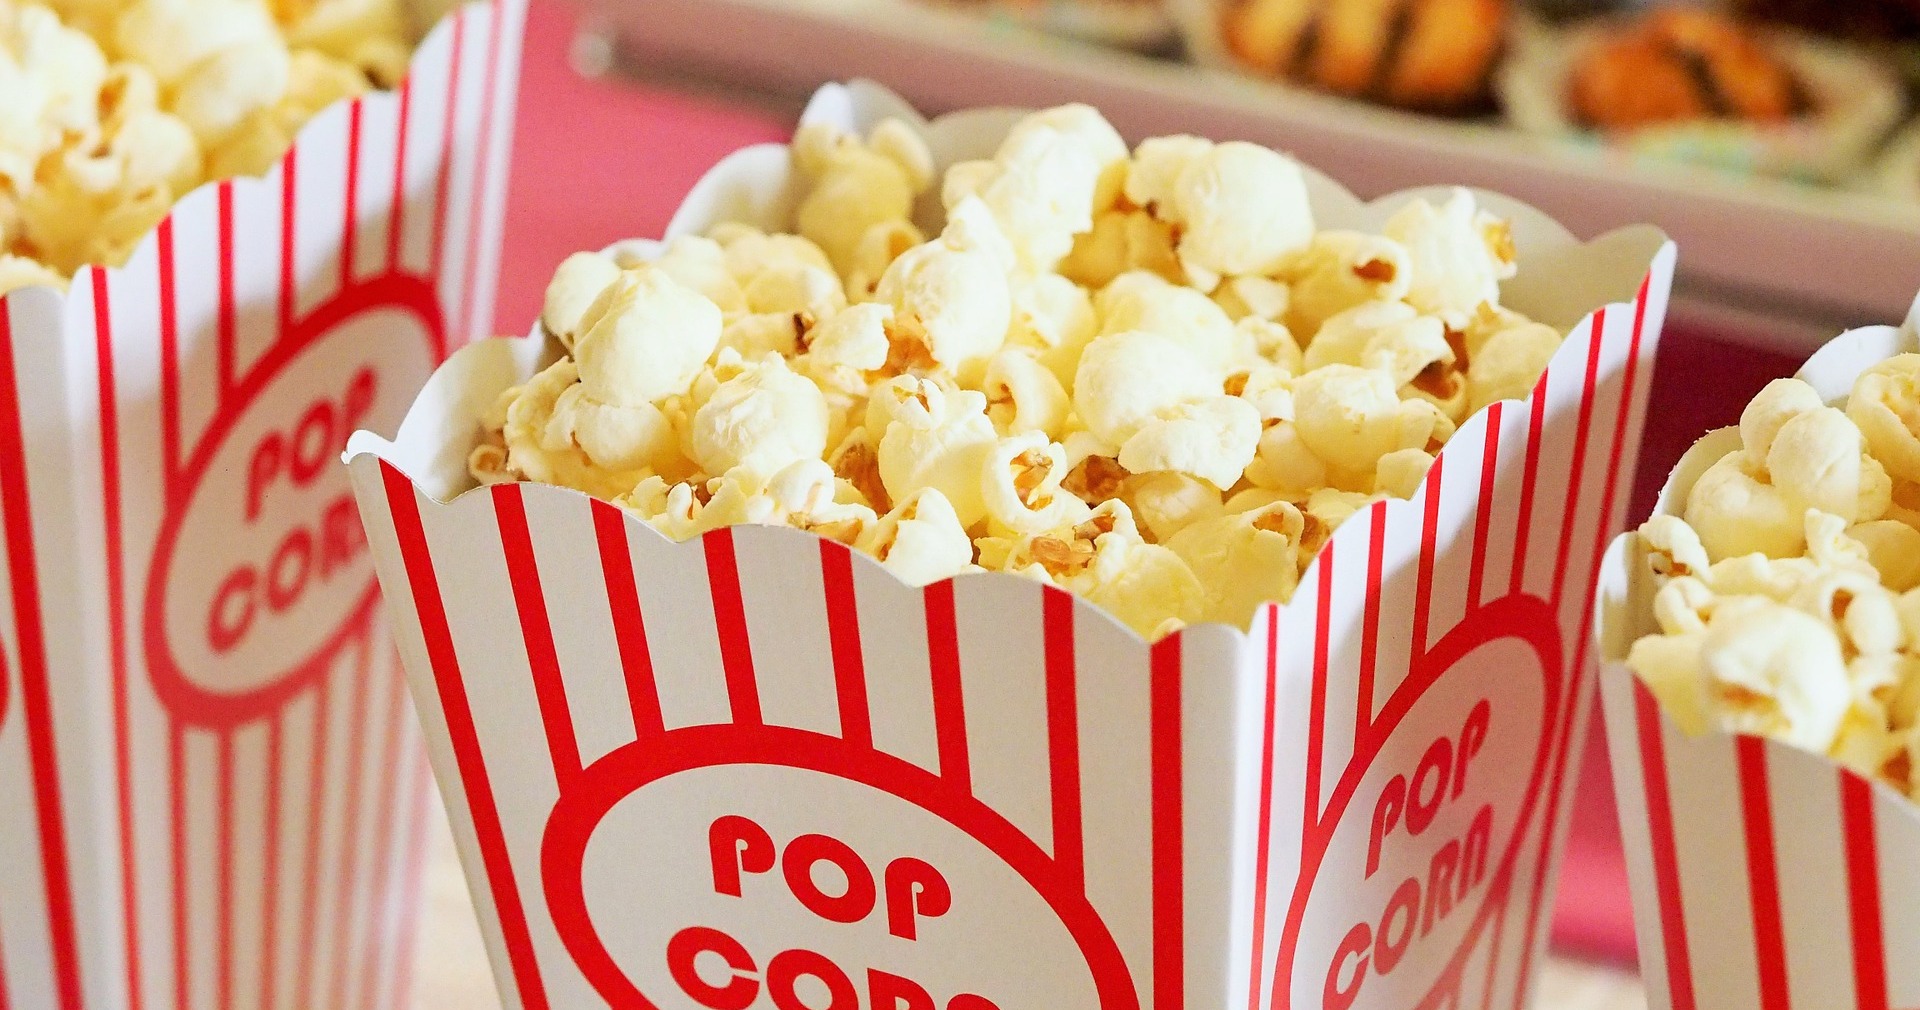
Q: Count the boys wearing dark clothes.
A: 0